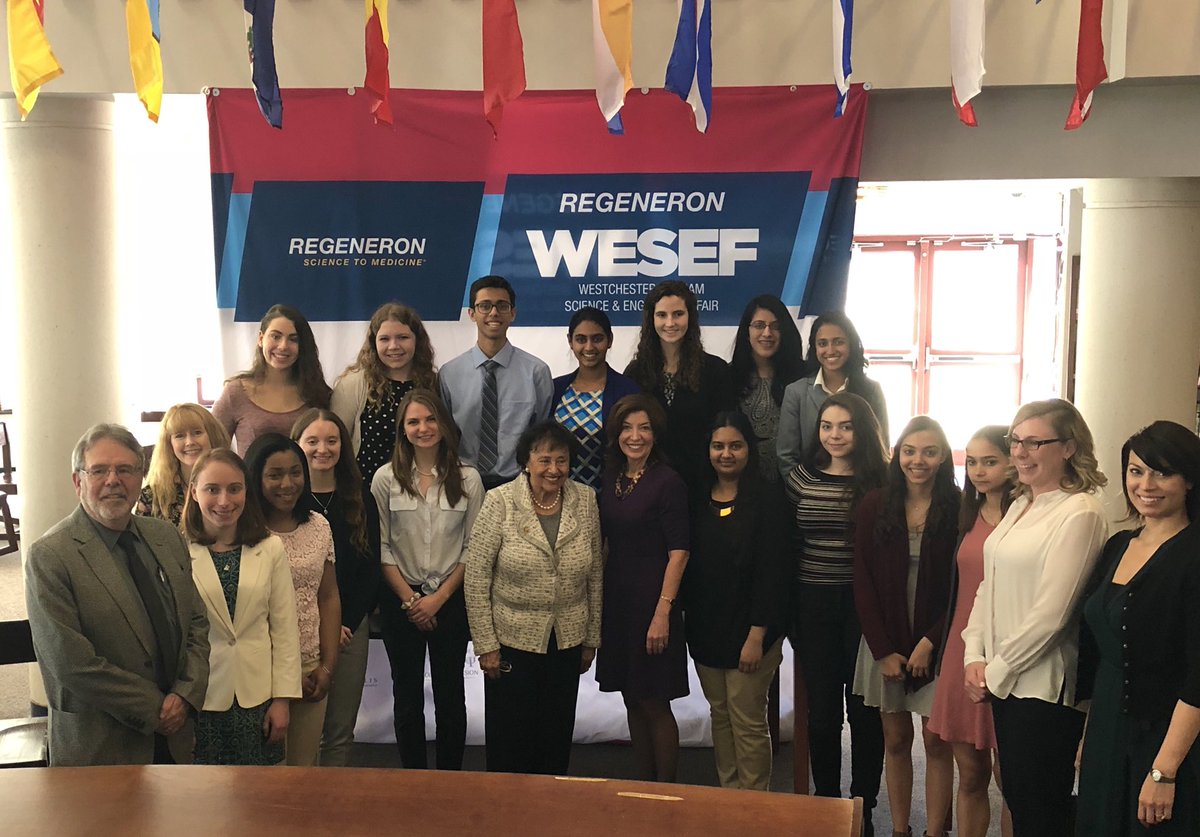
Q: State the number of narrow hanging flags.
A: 10